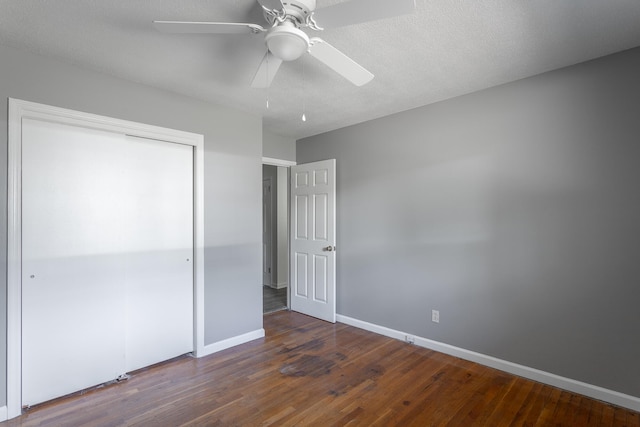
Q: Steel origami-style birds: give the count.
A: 0